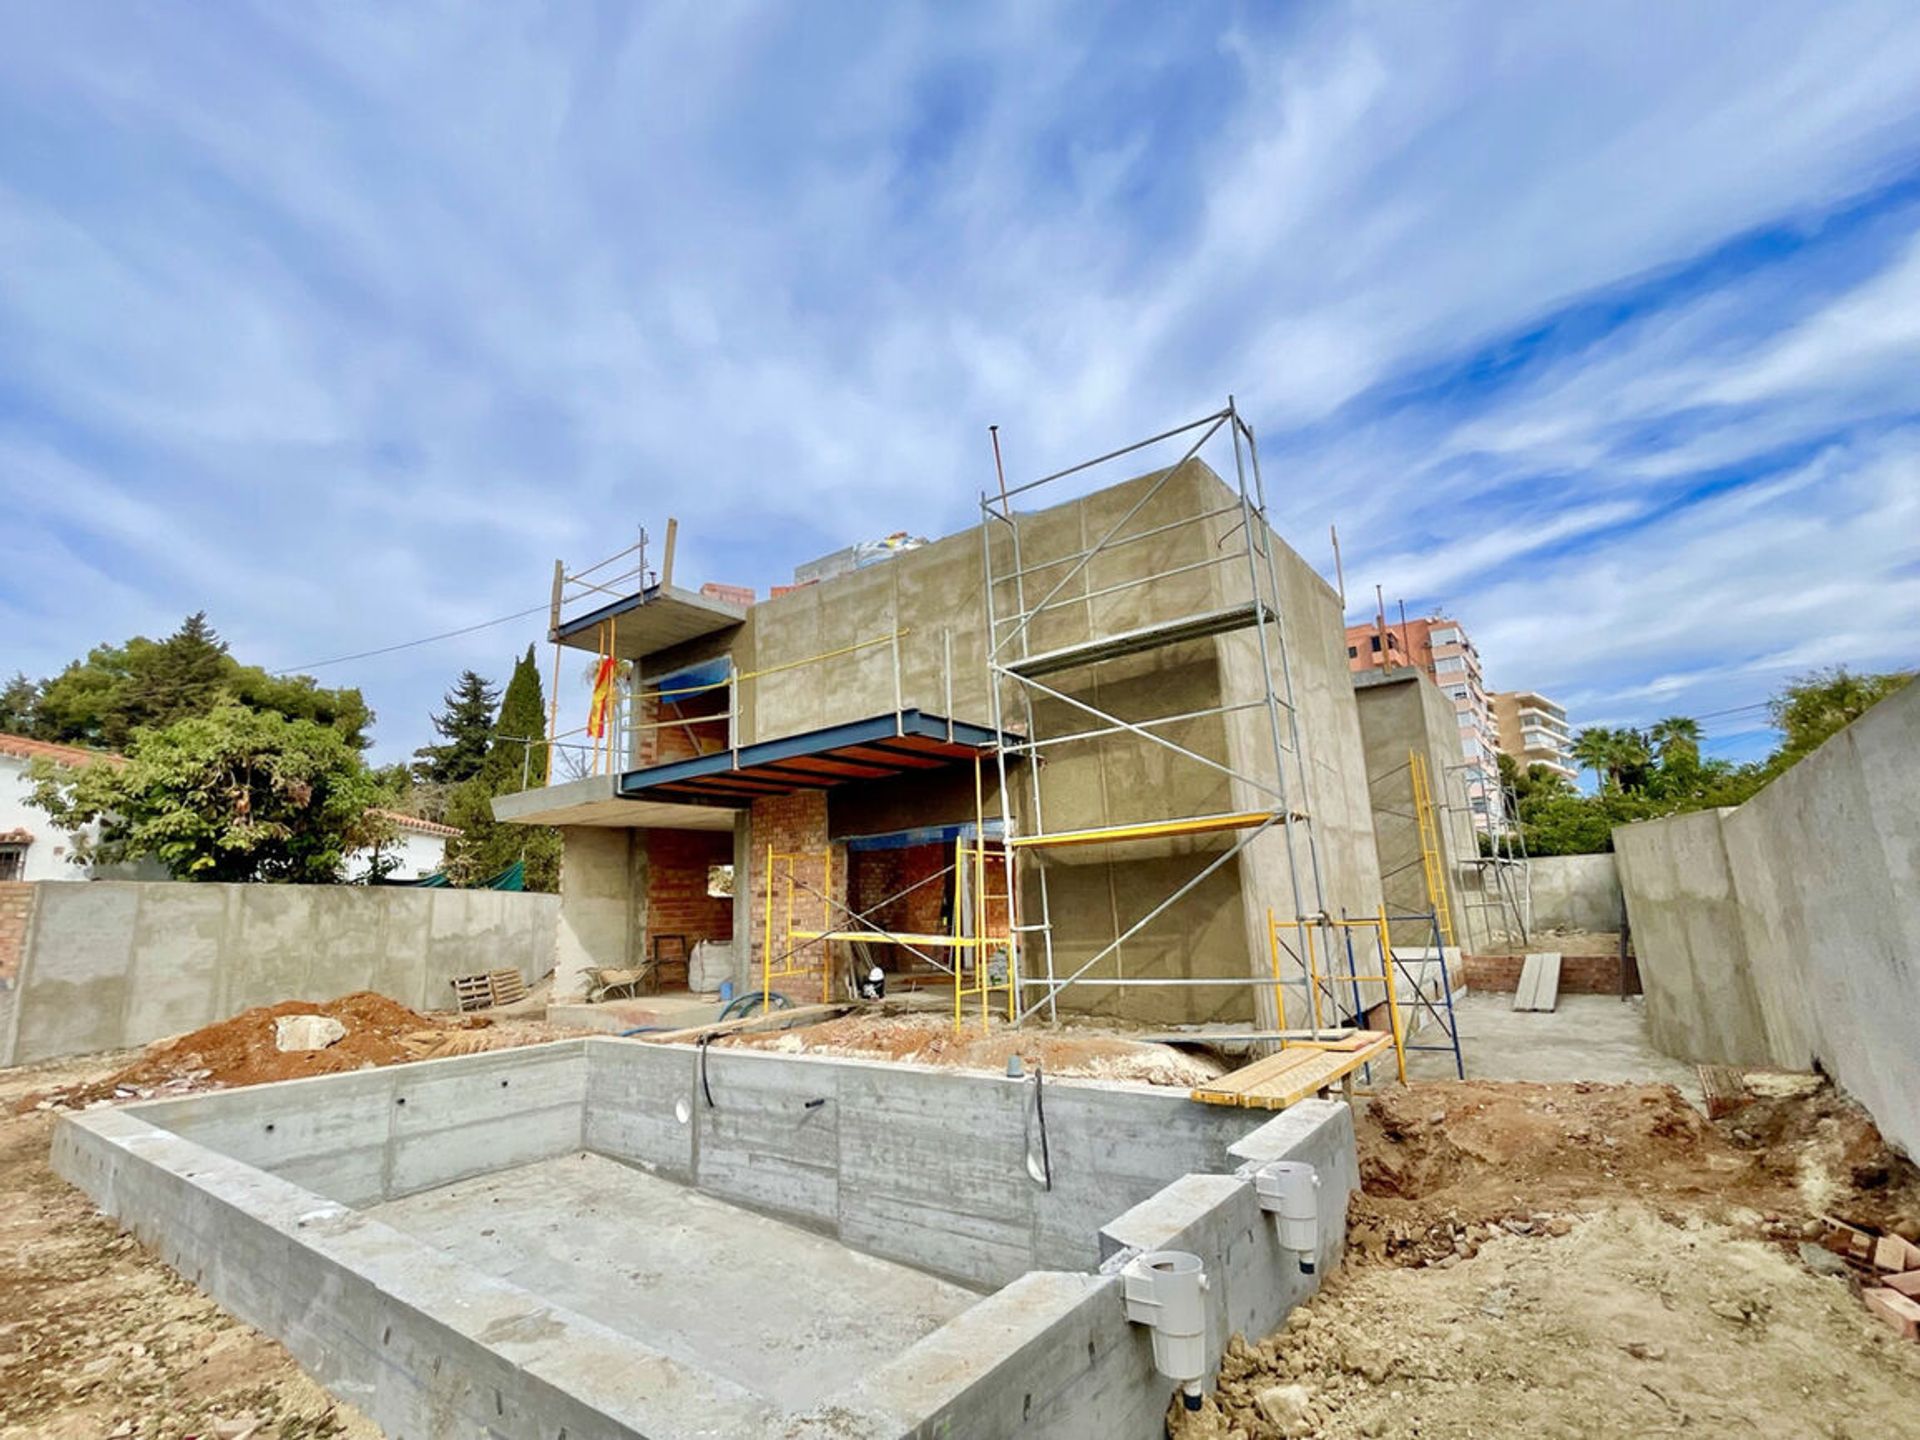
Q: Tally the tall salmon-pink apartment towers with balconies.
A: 1